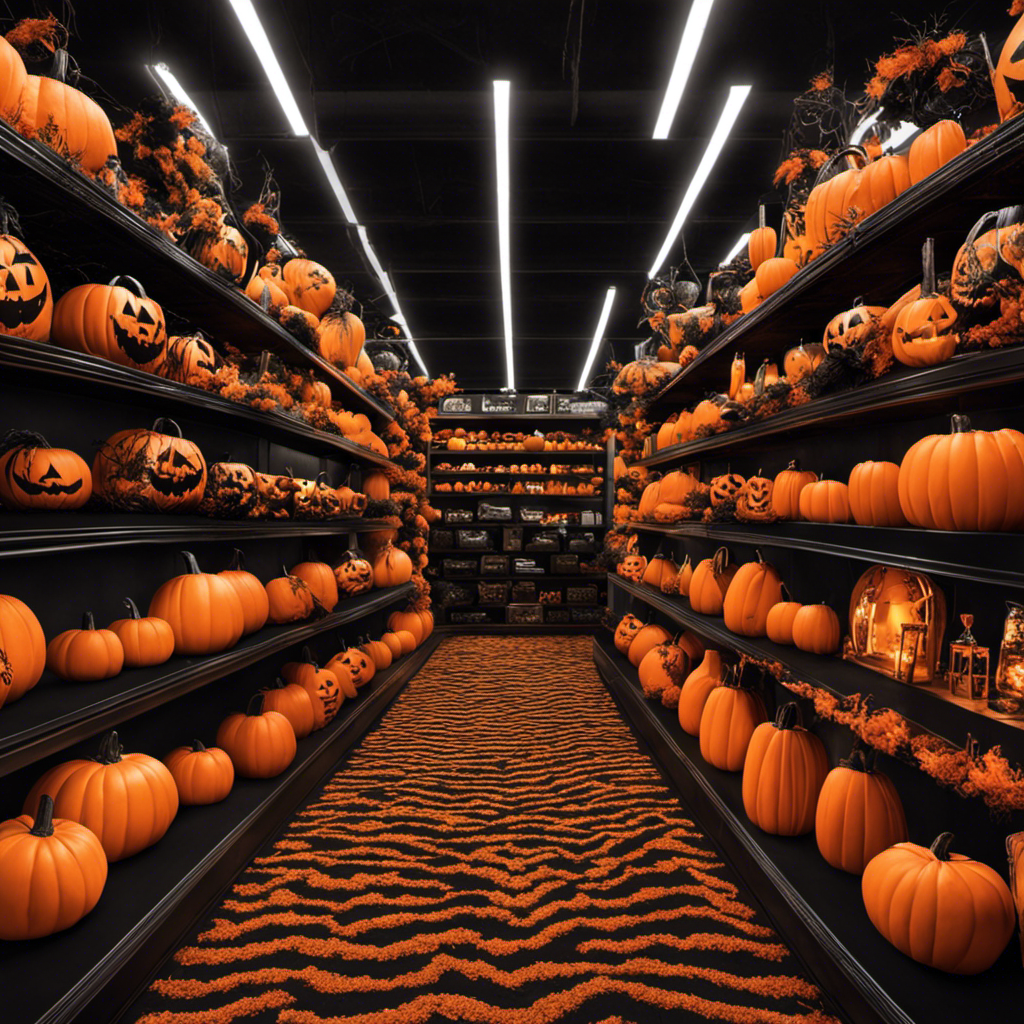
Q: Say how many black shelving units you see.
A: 3